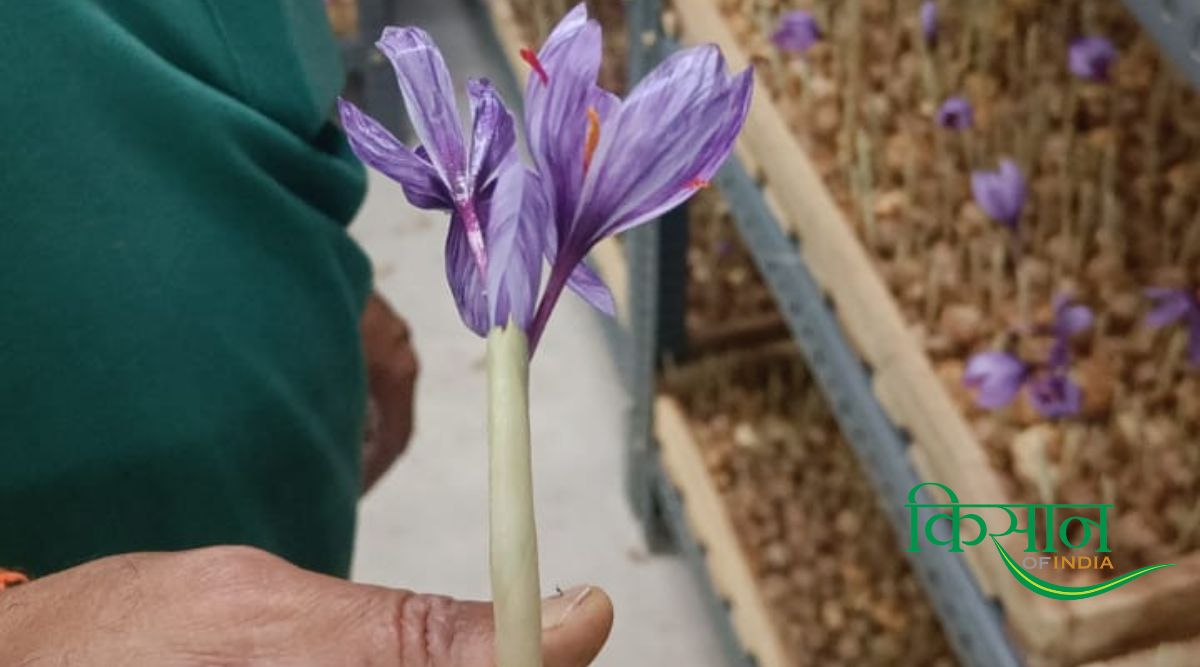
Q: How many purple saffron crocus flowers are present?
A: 11